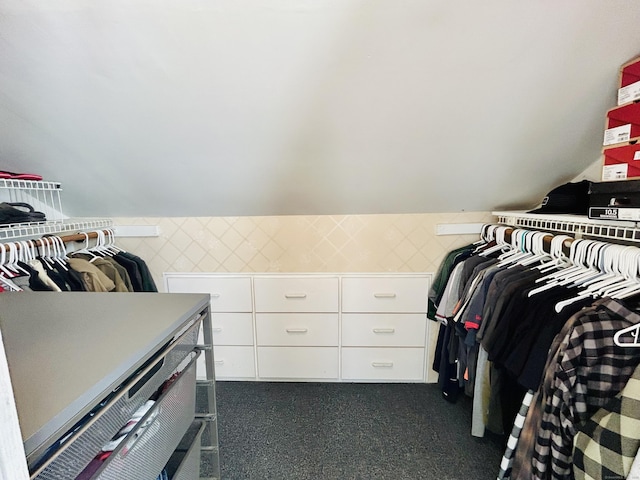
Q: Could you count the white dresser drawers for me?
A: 9